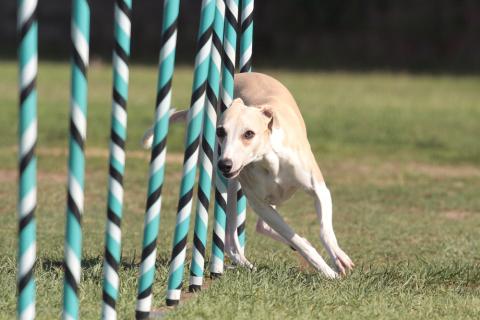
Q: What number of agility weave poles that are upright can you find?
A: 8